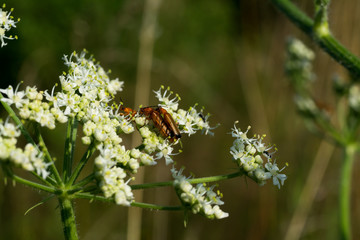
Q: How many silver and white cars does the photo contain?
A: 0